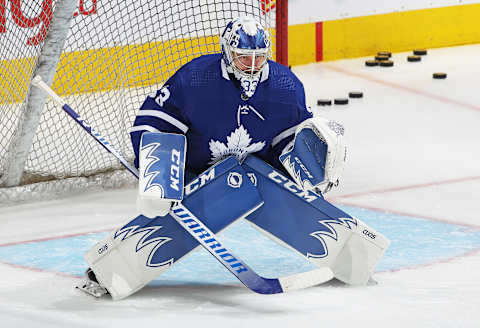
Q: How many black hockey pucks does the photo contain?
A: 10